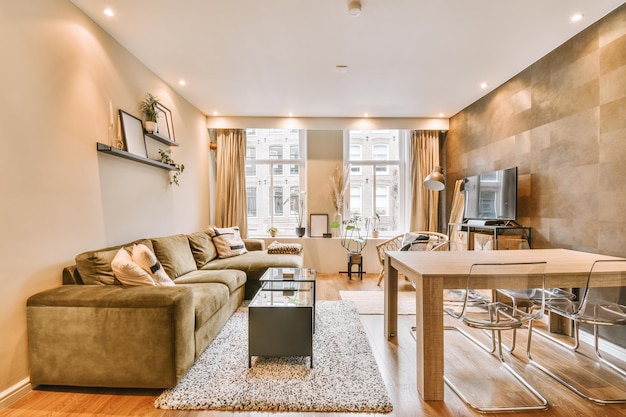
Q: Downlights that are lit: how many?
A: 8